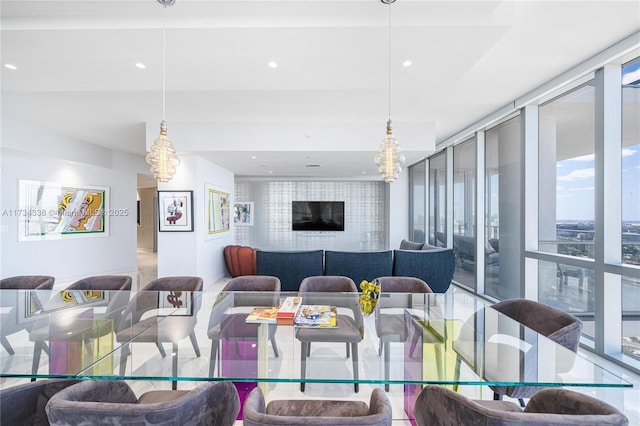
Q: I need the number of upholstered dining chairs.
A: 11